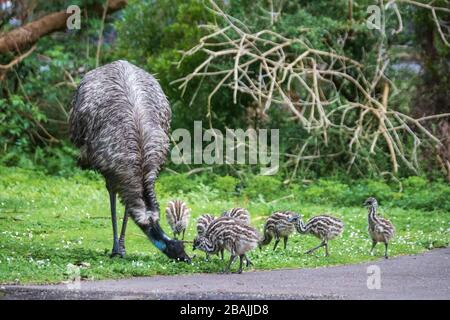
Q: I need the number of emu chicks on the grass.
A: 7